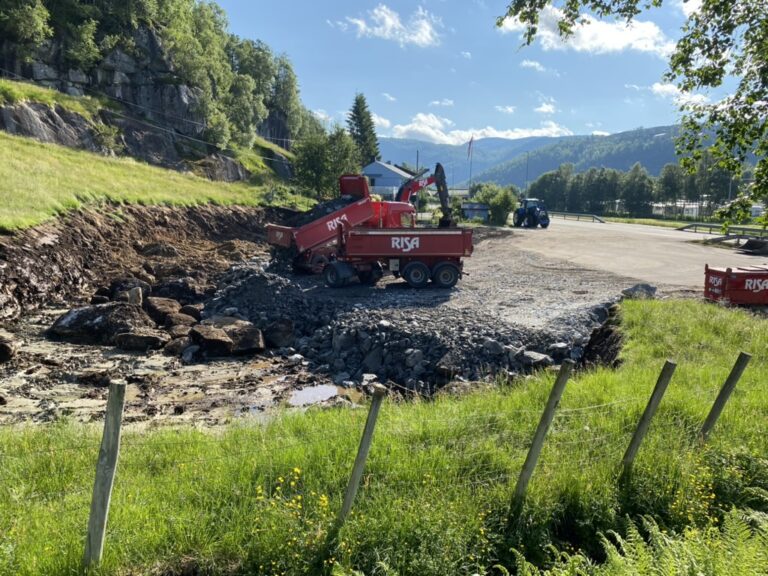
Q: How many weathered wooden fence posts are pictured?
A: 5